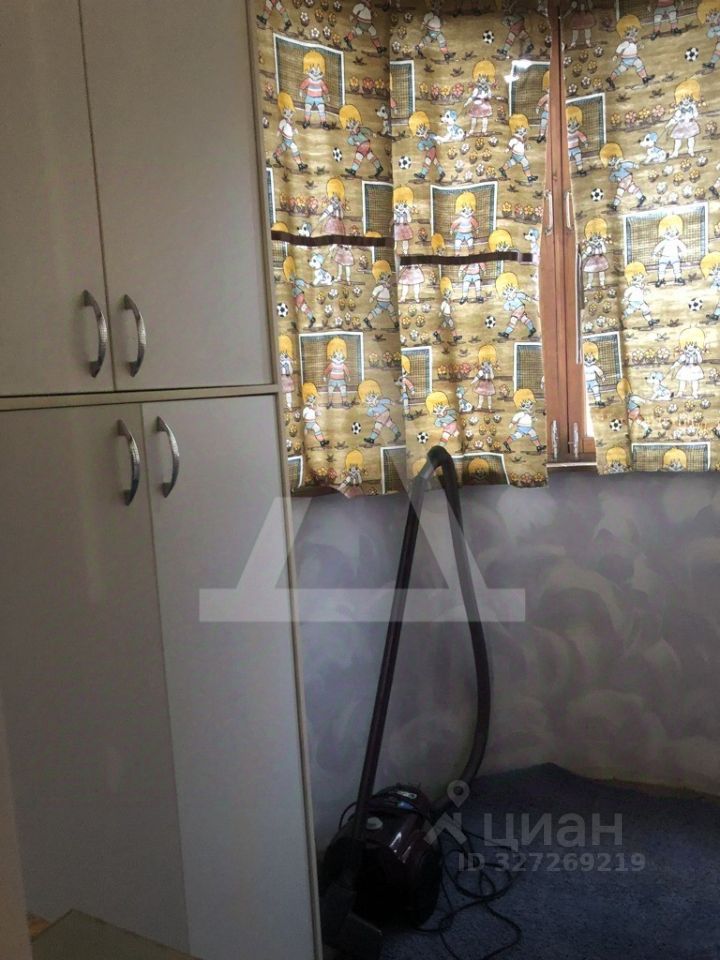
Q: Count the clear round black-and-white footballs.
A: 11